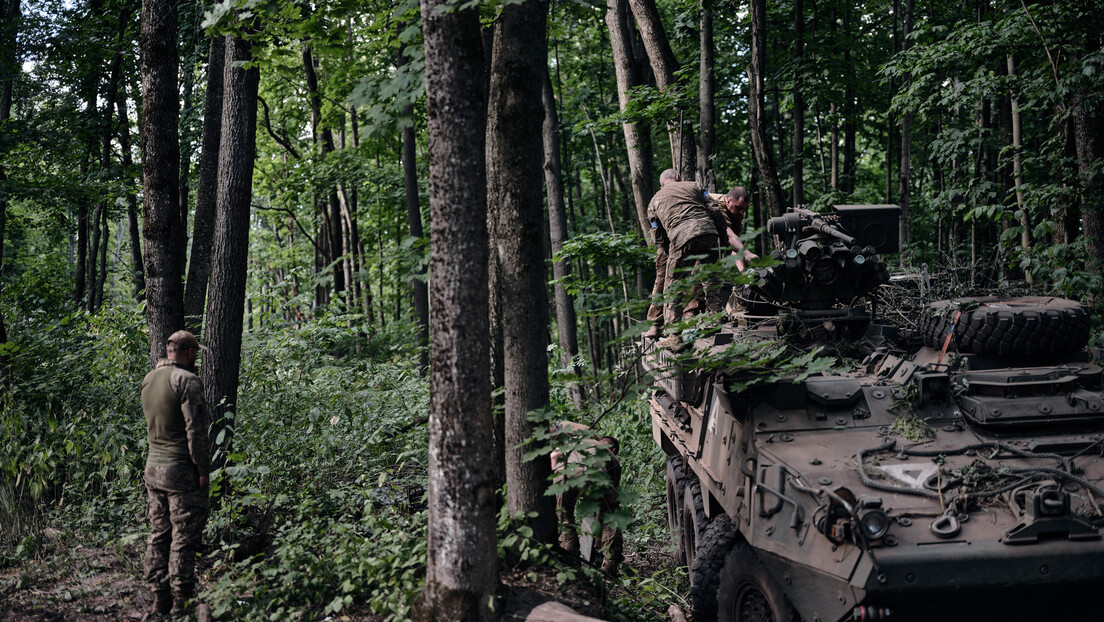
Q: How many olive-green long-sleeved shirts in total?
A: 1